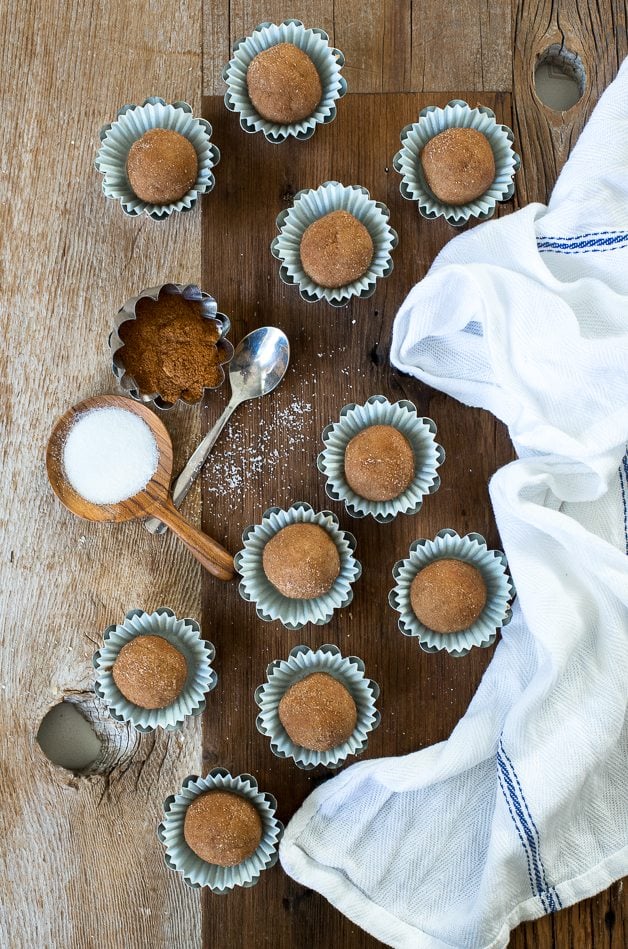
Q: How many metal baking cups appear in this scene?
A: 11